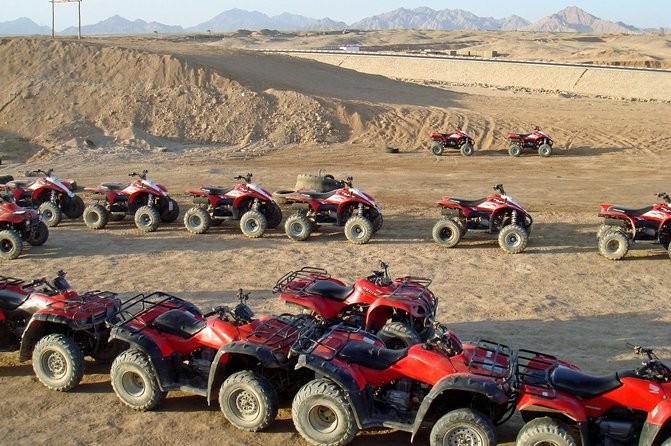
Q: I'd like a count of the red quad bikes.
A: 14